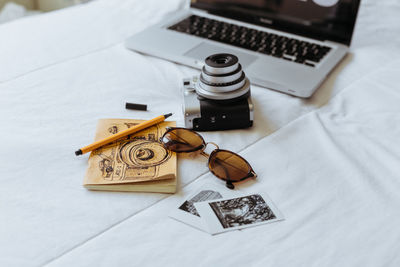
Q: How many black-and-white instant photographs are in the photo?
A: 2